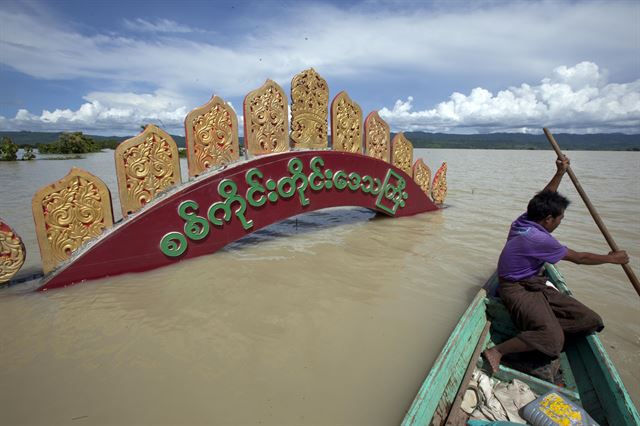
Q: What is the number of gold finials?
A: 11